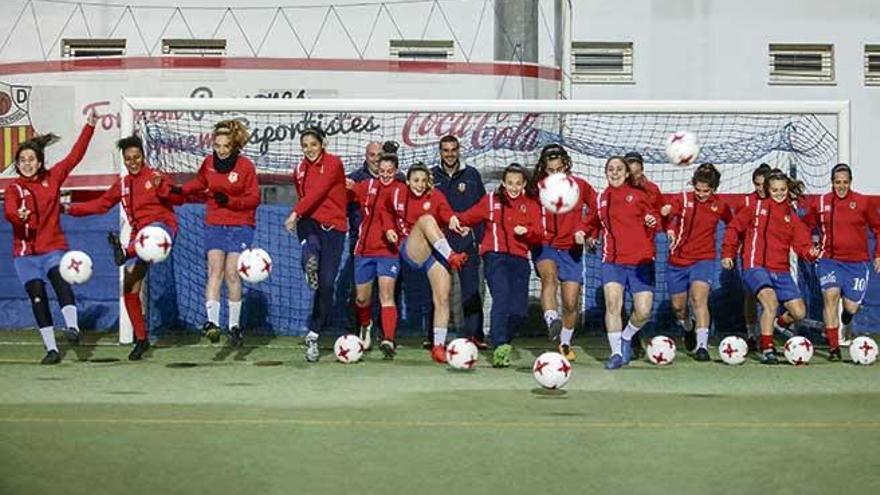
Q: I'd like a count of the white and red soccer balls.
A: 12